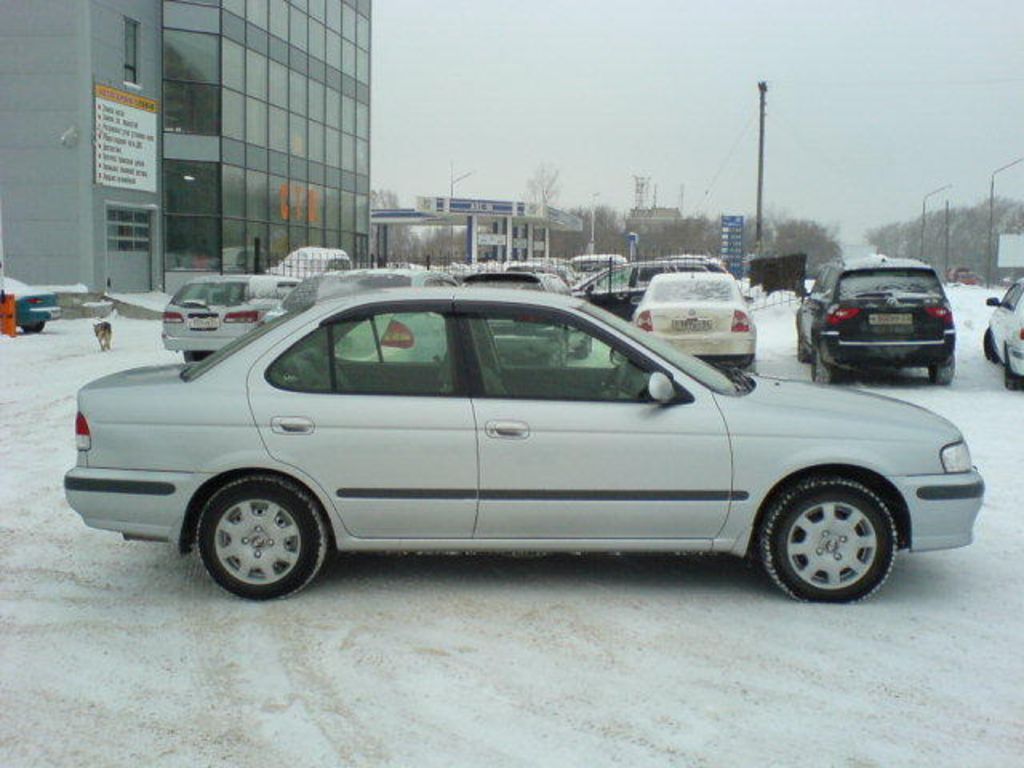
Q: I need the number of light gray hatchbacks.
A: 1